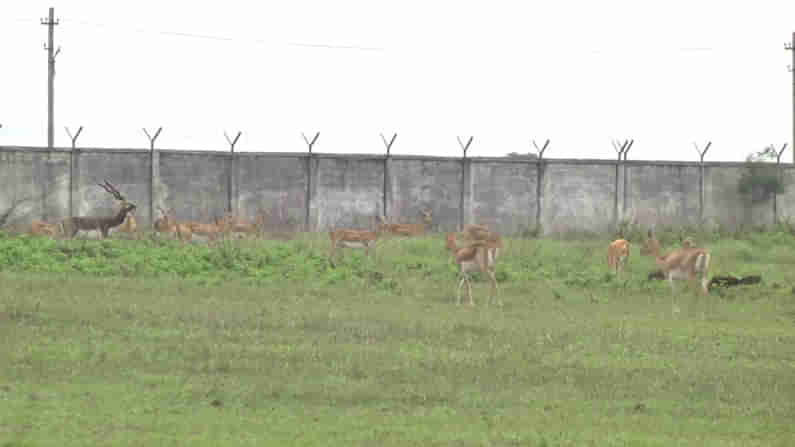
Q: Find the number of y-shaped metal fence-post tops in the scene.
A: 11